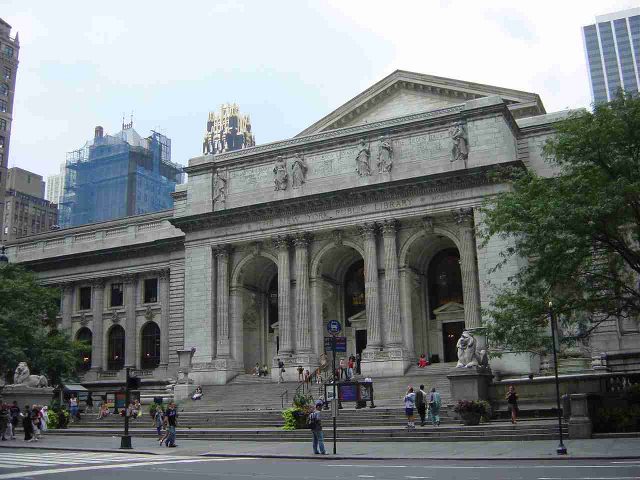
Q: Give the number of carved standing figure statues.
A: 6